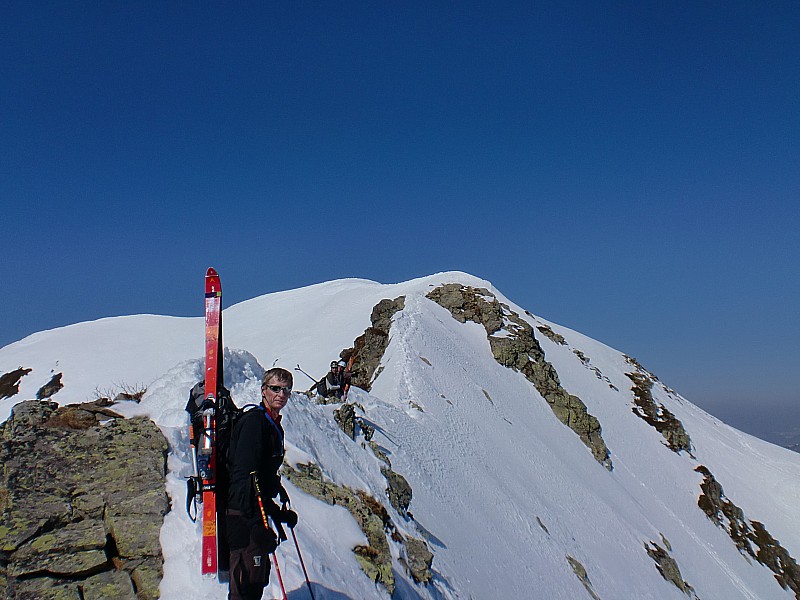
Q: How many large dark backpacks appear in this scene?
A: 1